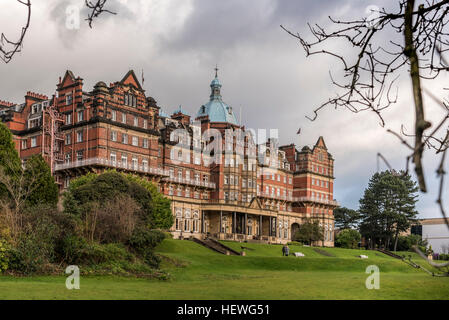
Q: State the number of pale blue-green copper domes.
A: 1